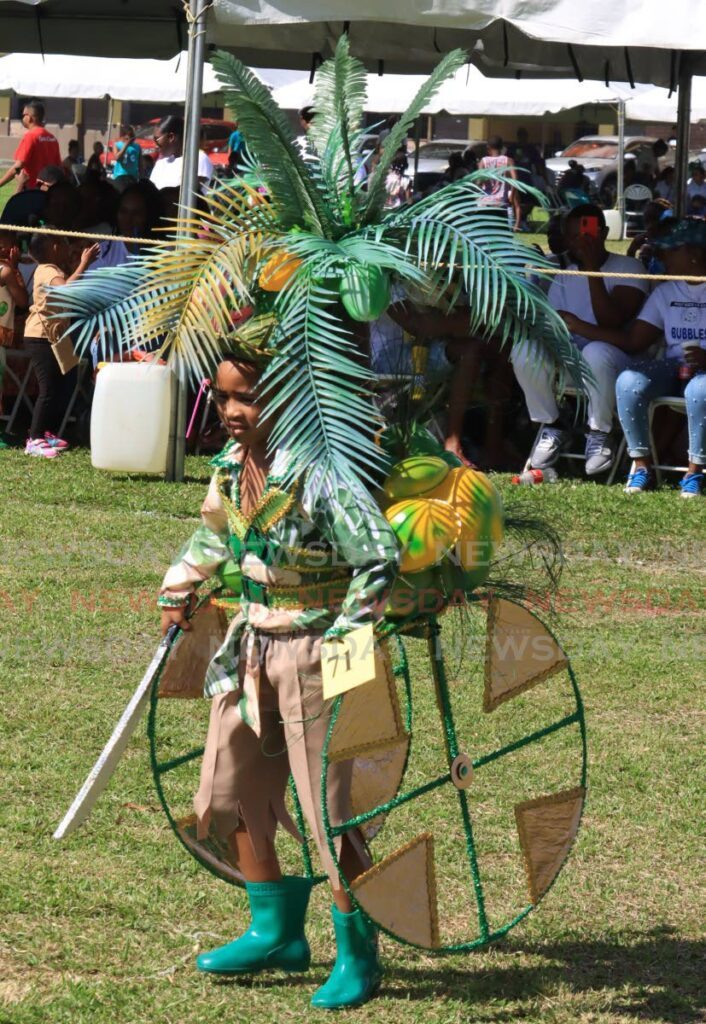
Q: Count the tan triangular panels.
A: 7